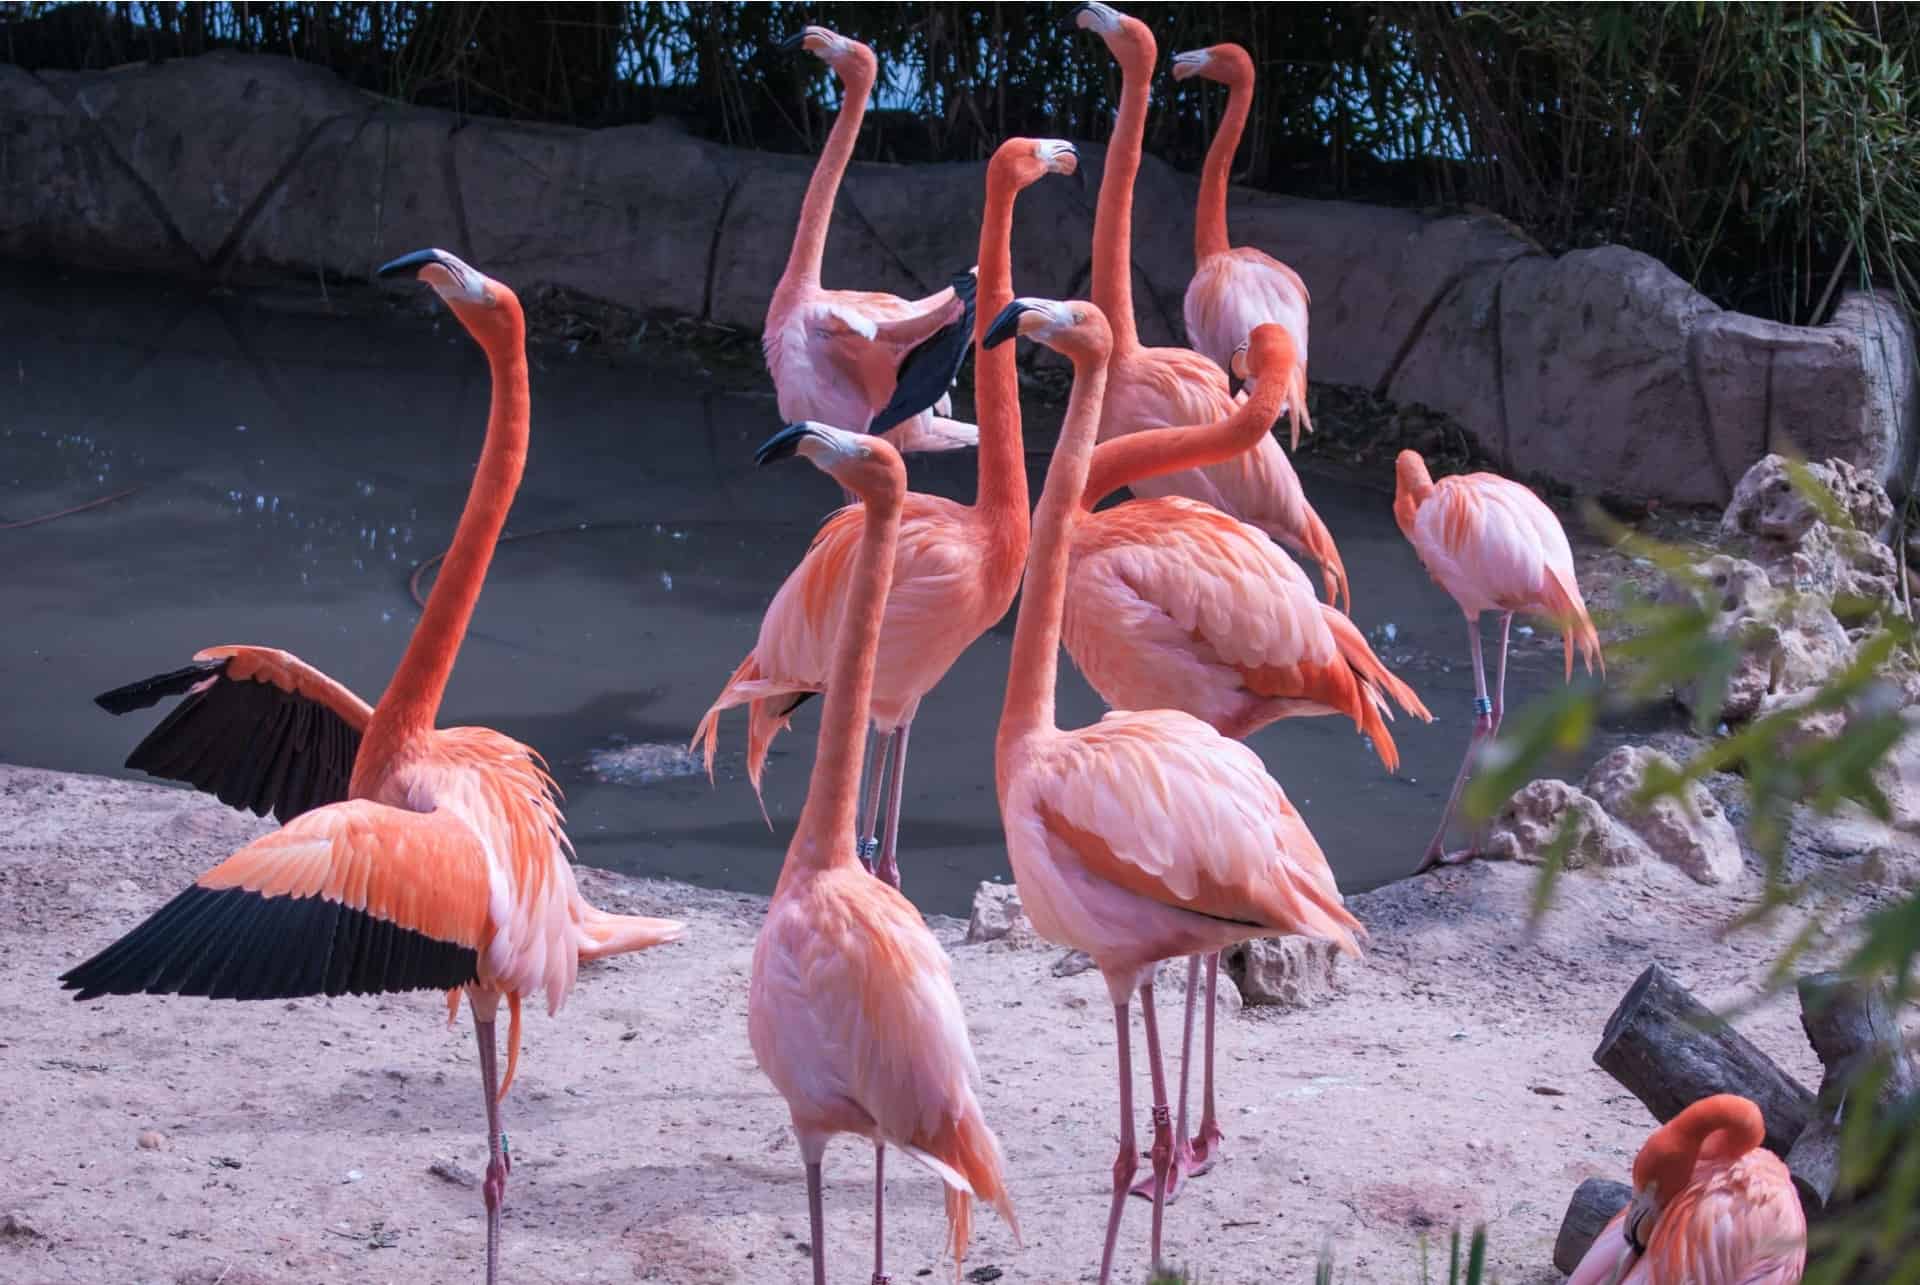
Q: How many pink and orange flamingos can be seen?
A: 10